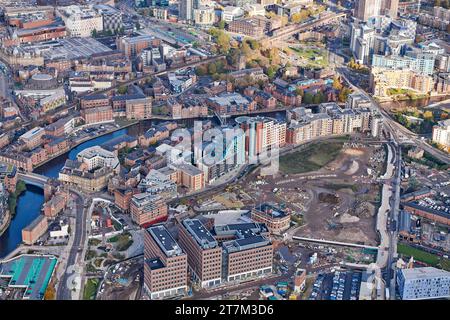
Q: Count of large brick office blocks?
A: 3